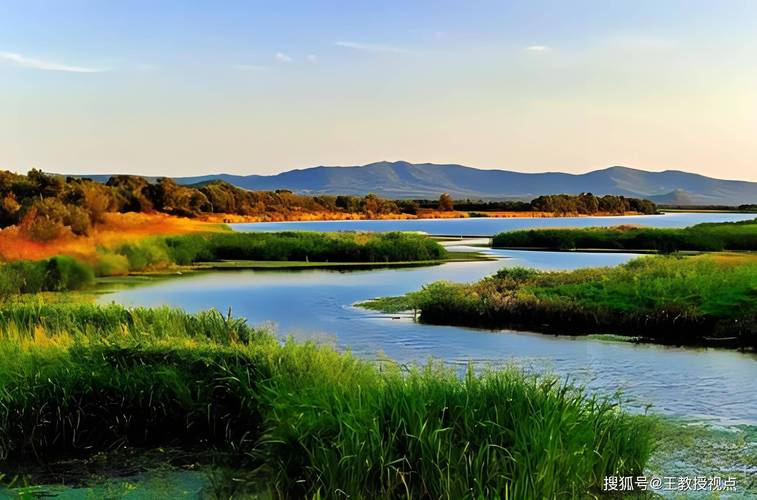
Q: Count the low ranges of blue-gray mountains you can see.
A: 1